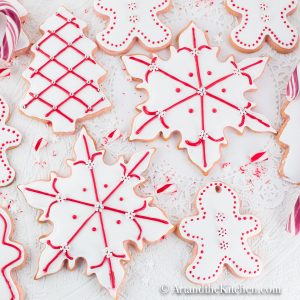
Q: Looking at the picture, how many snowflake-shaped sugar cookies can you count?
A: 2